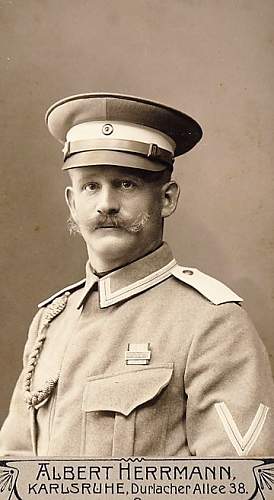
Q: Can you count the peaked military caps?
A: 1